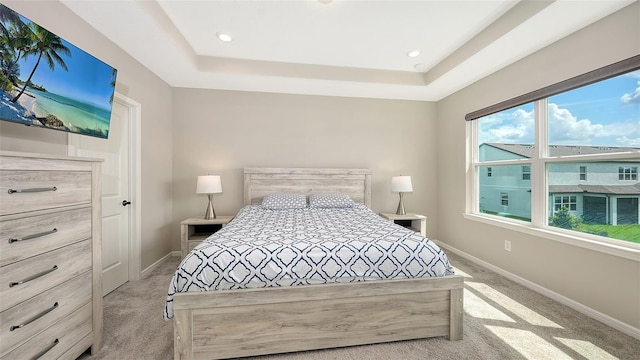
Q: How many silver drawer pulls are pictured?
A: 5